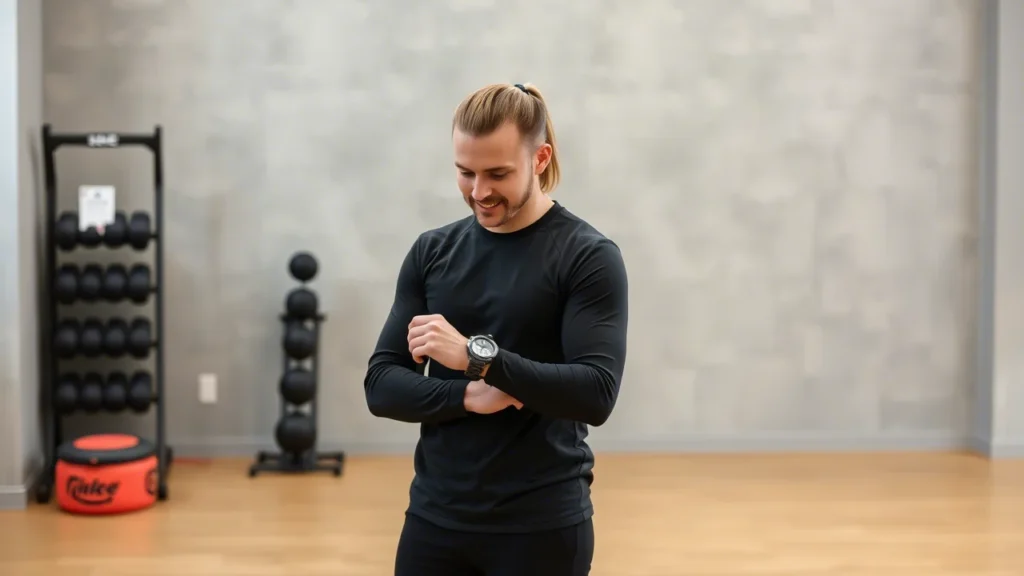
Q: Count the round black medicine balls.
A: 5